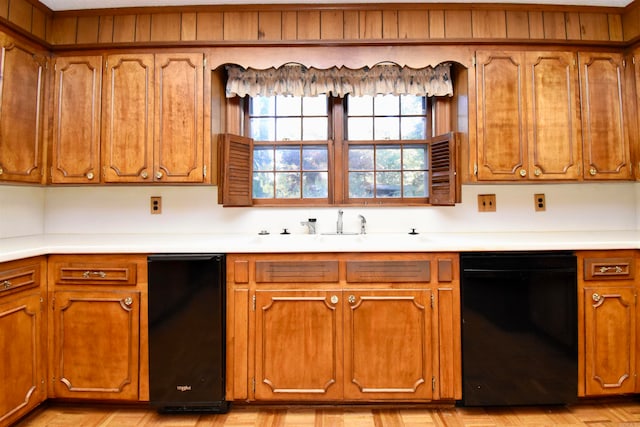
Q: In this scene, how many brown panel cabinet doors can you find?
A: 12